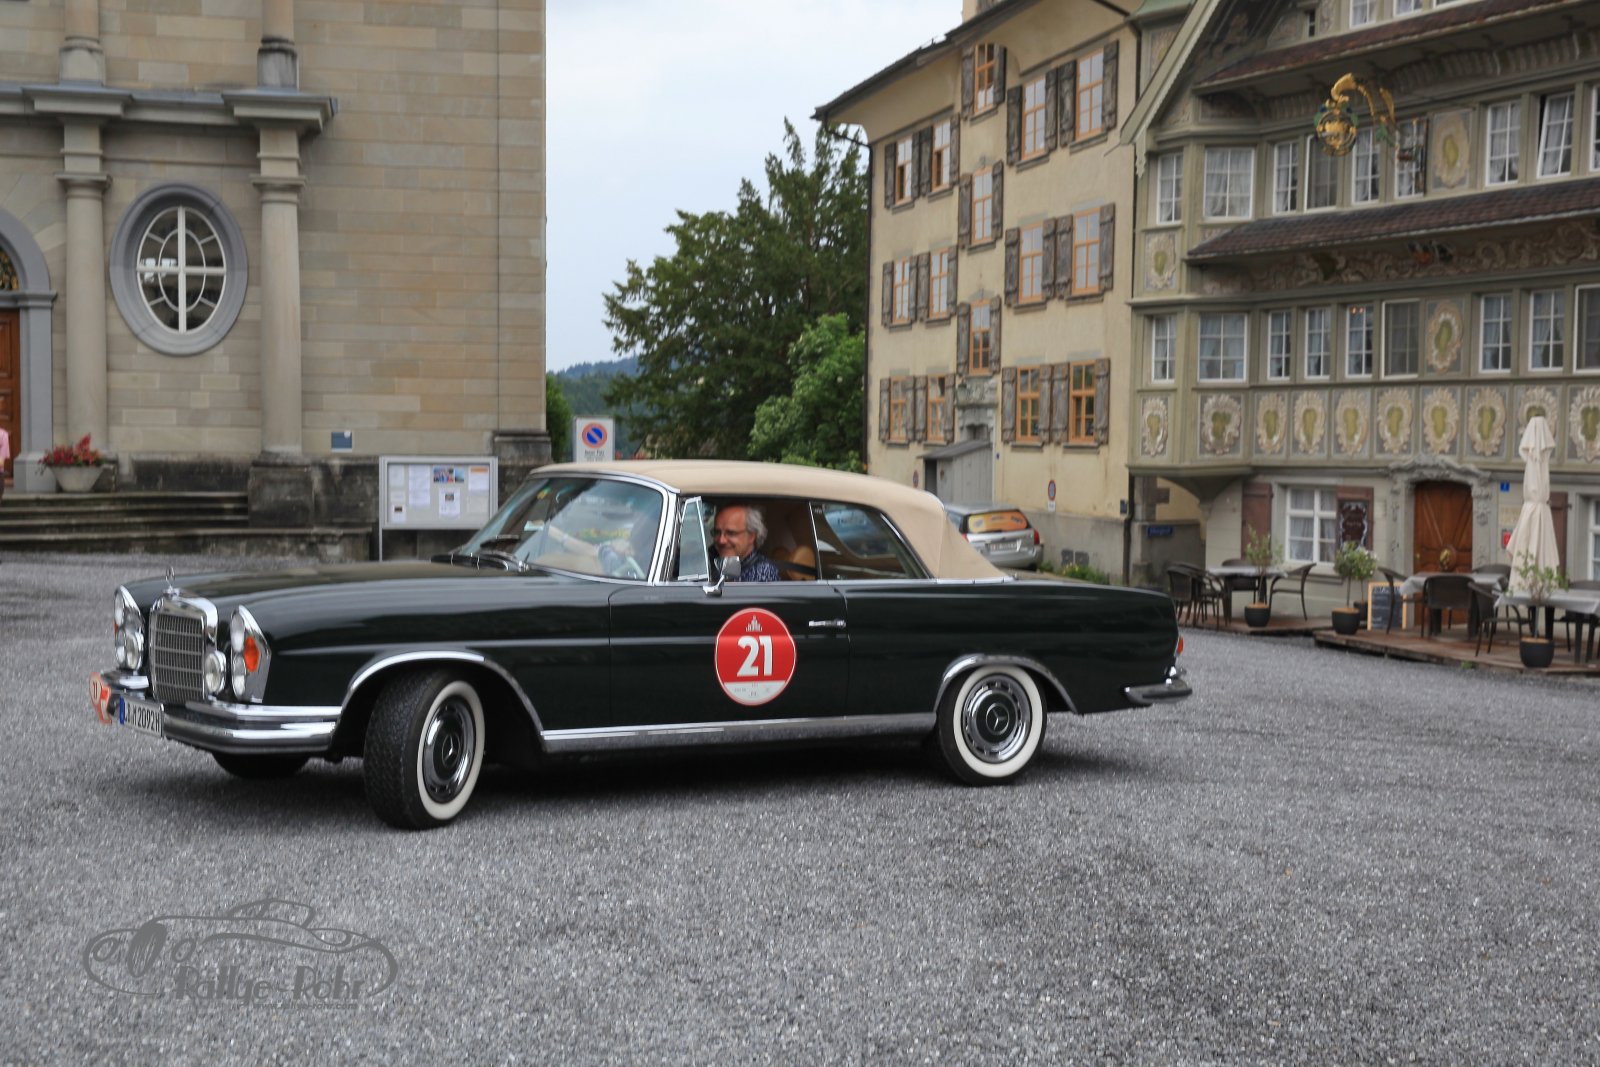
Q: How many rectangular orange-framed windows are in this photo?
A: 15